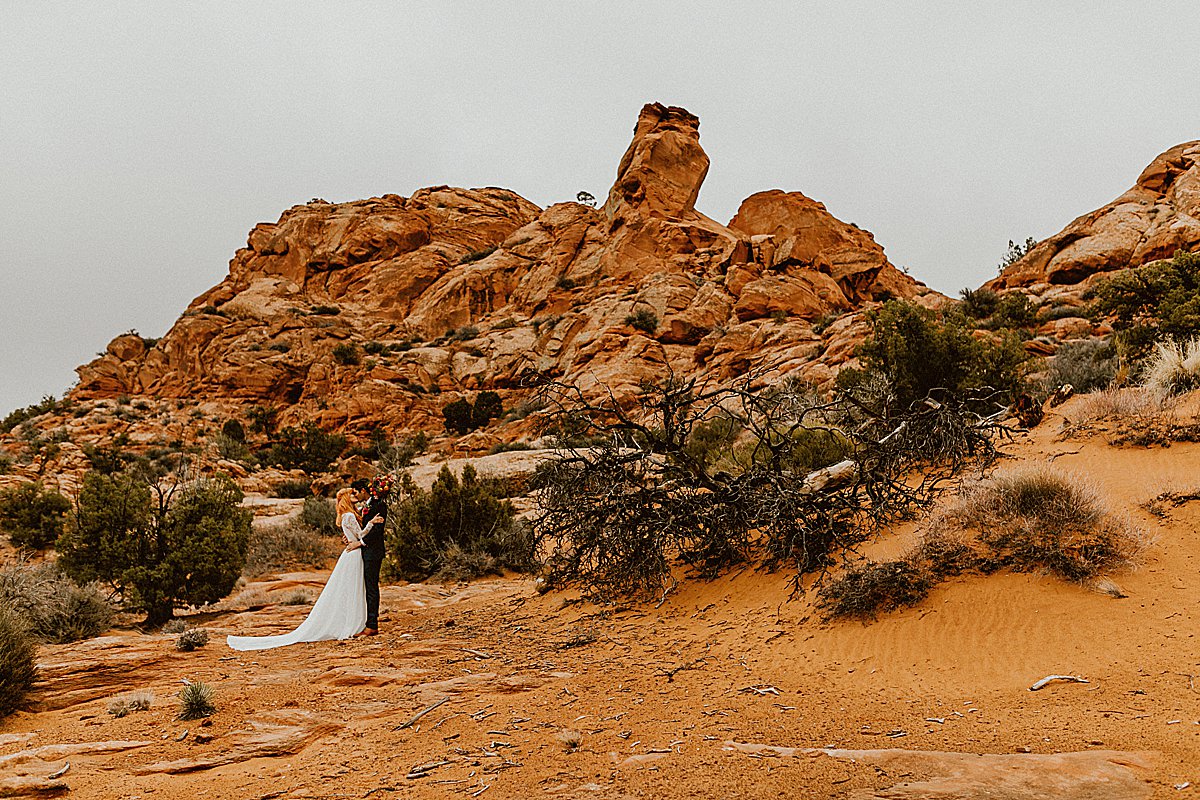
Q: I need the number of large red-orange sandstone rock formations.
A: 2